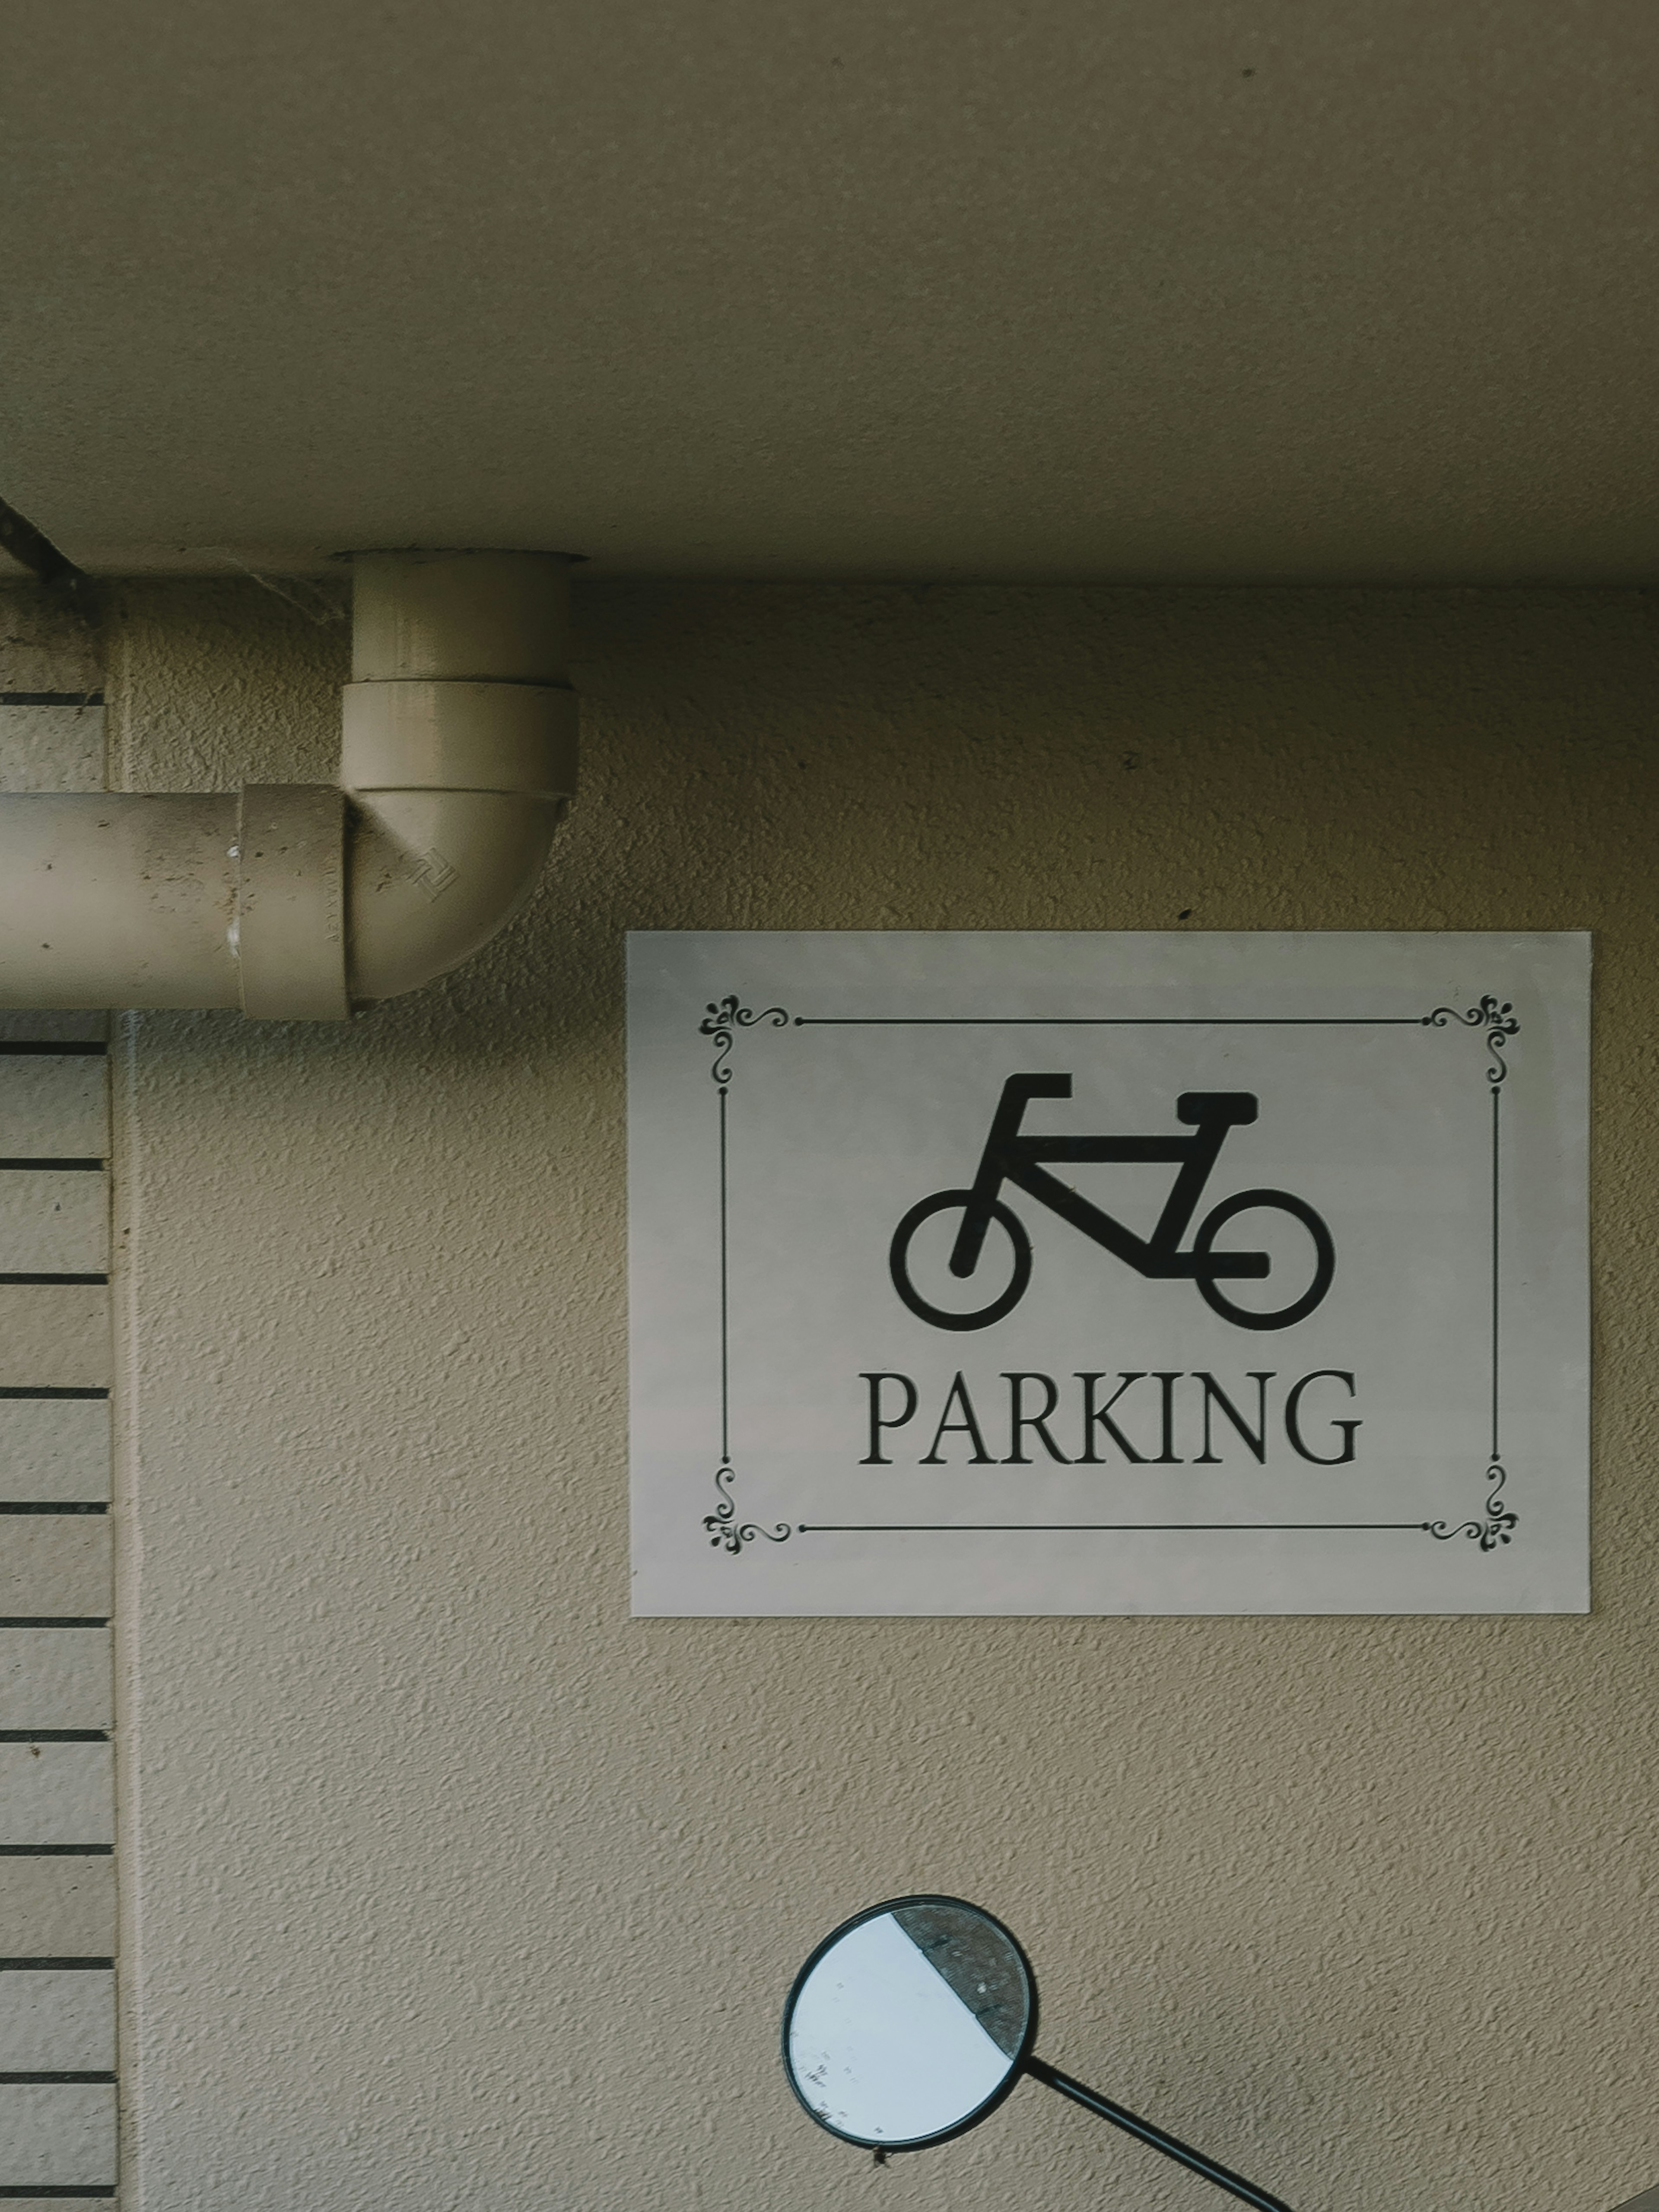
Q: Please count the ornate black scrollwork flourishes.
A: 4